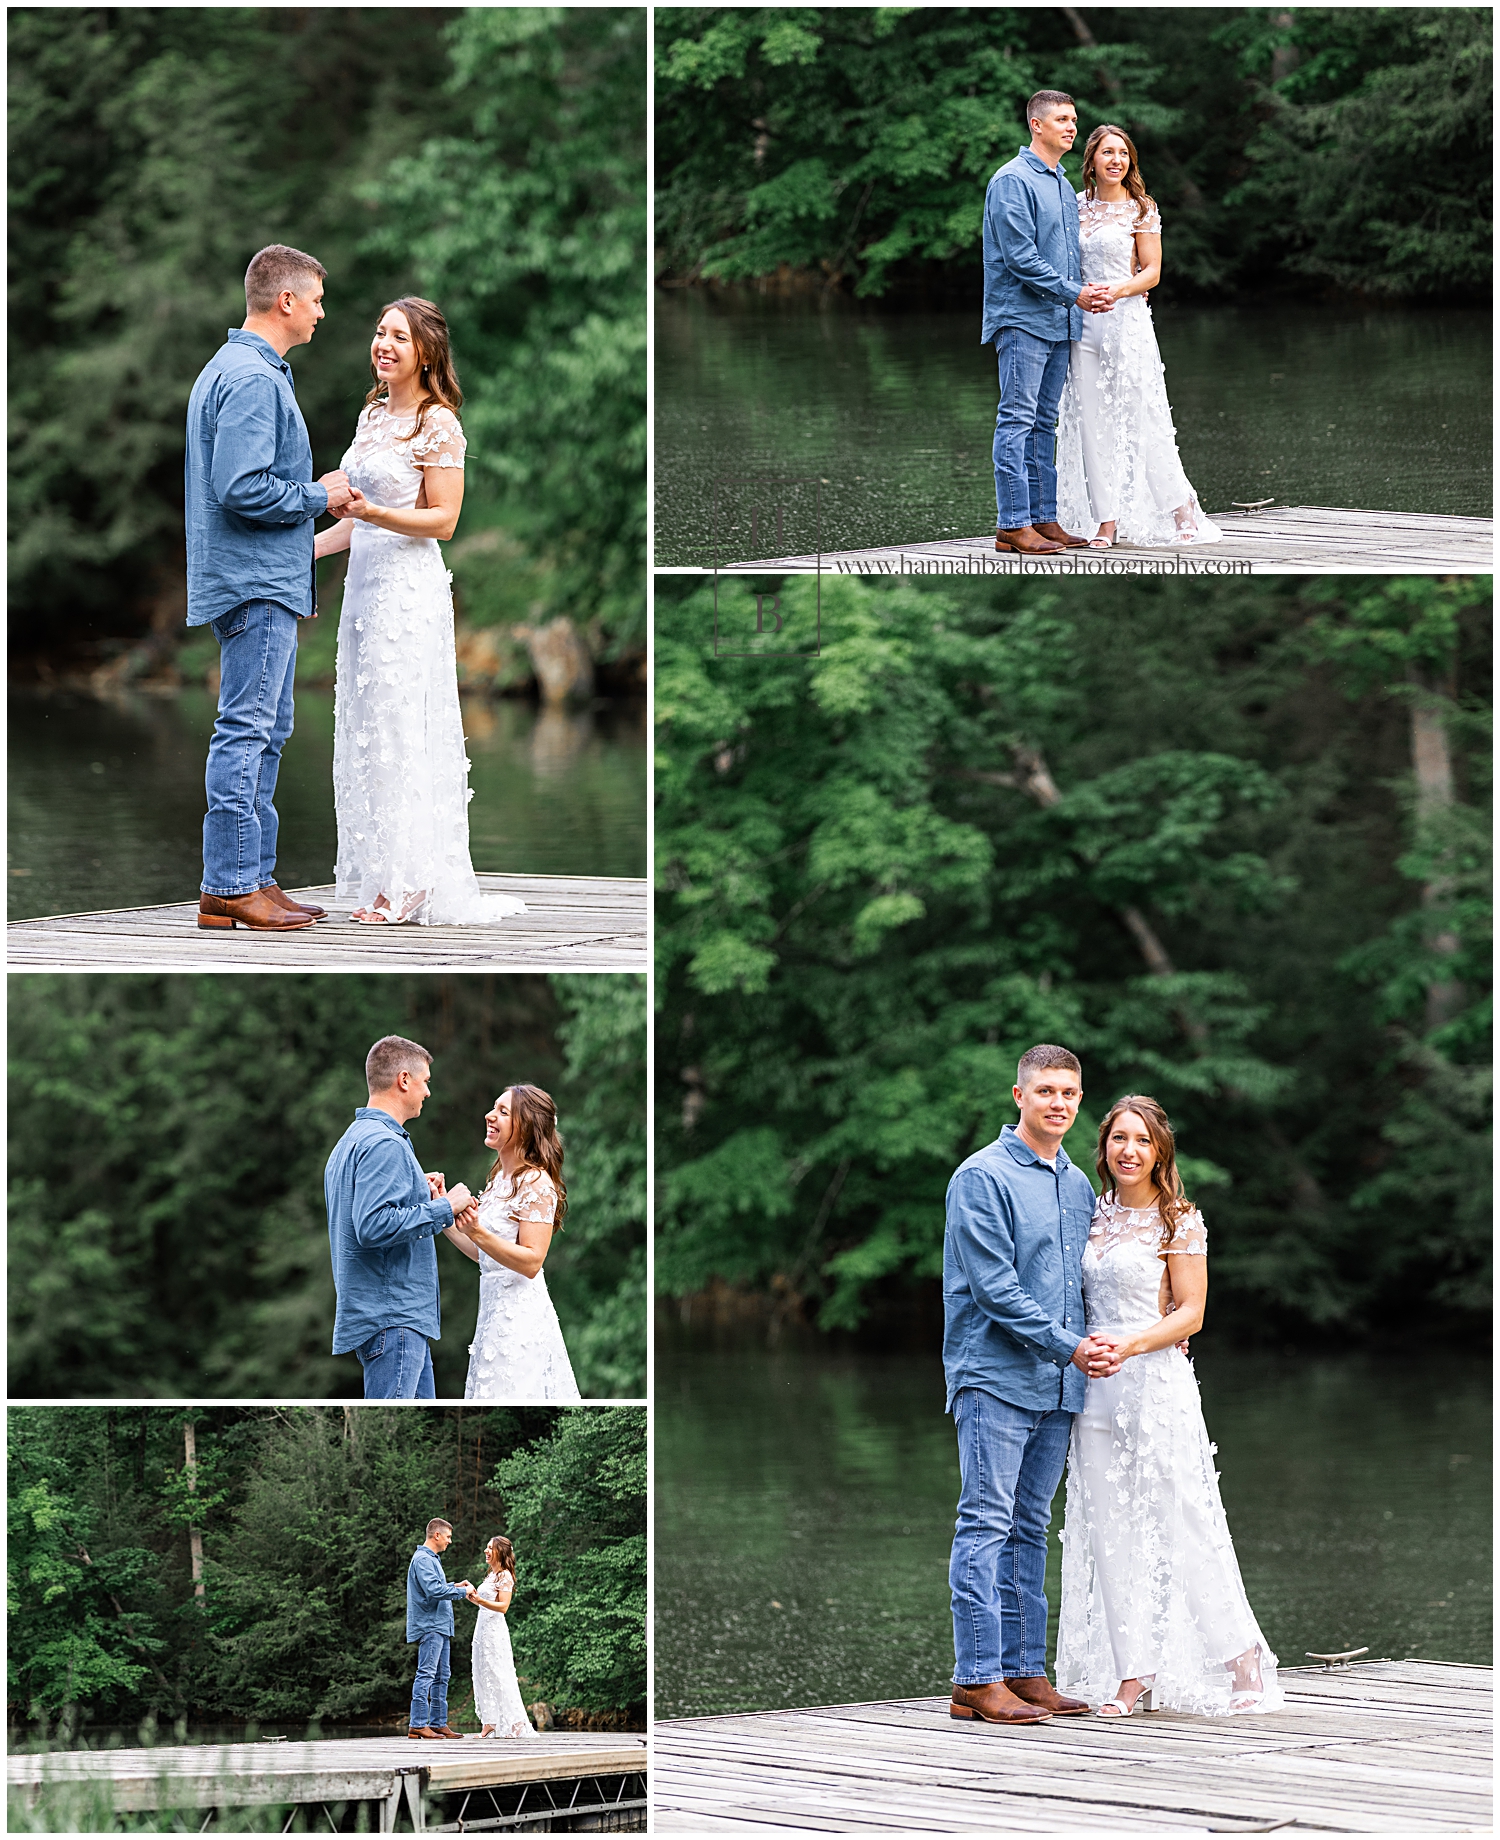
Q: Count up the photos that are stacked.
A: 5